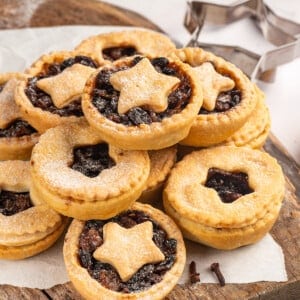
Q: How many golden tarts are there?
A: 11